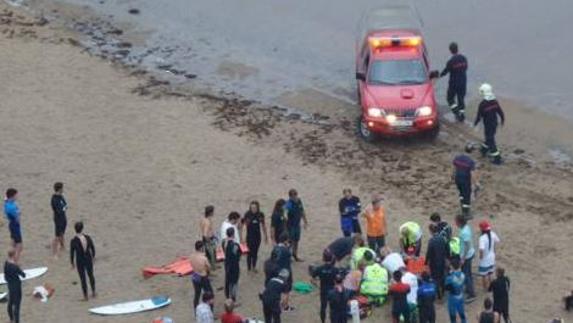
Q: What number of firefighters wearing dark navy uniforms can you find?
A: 3